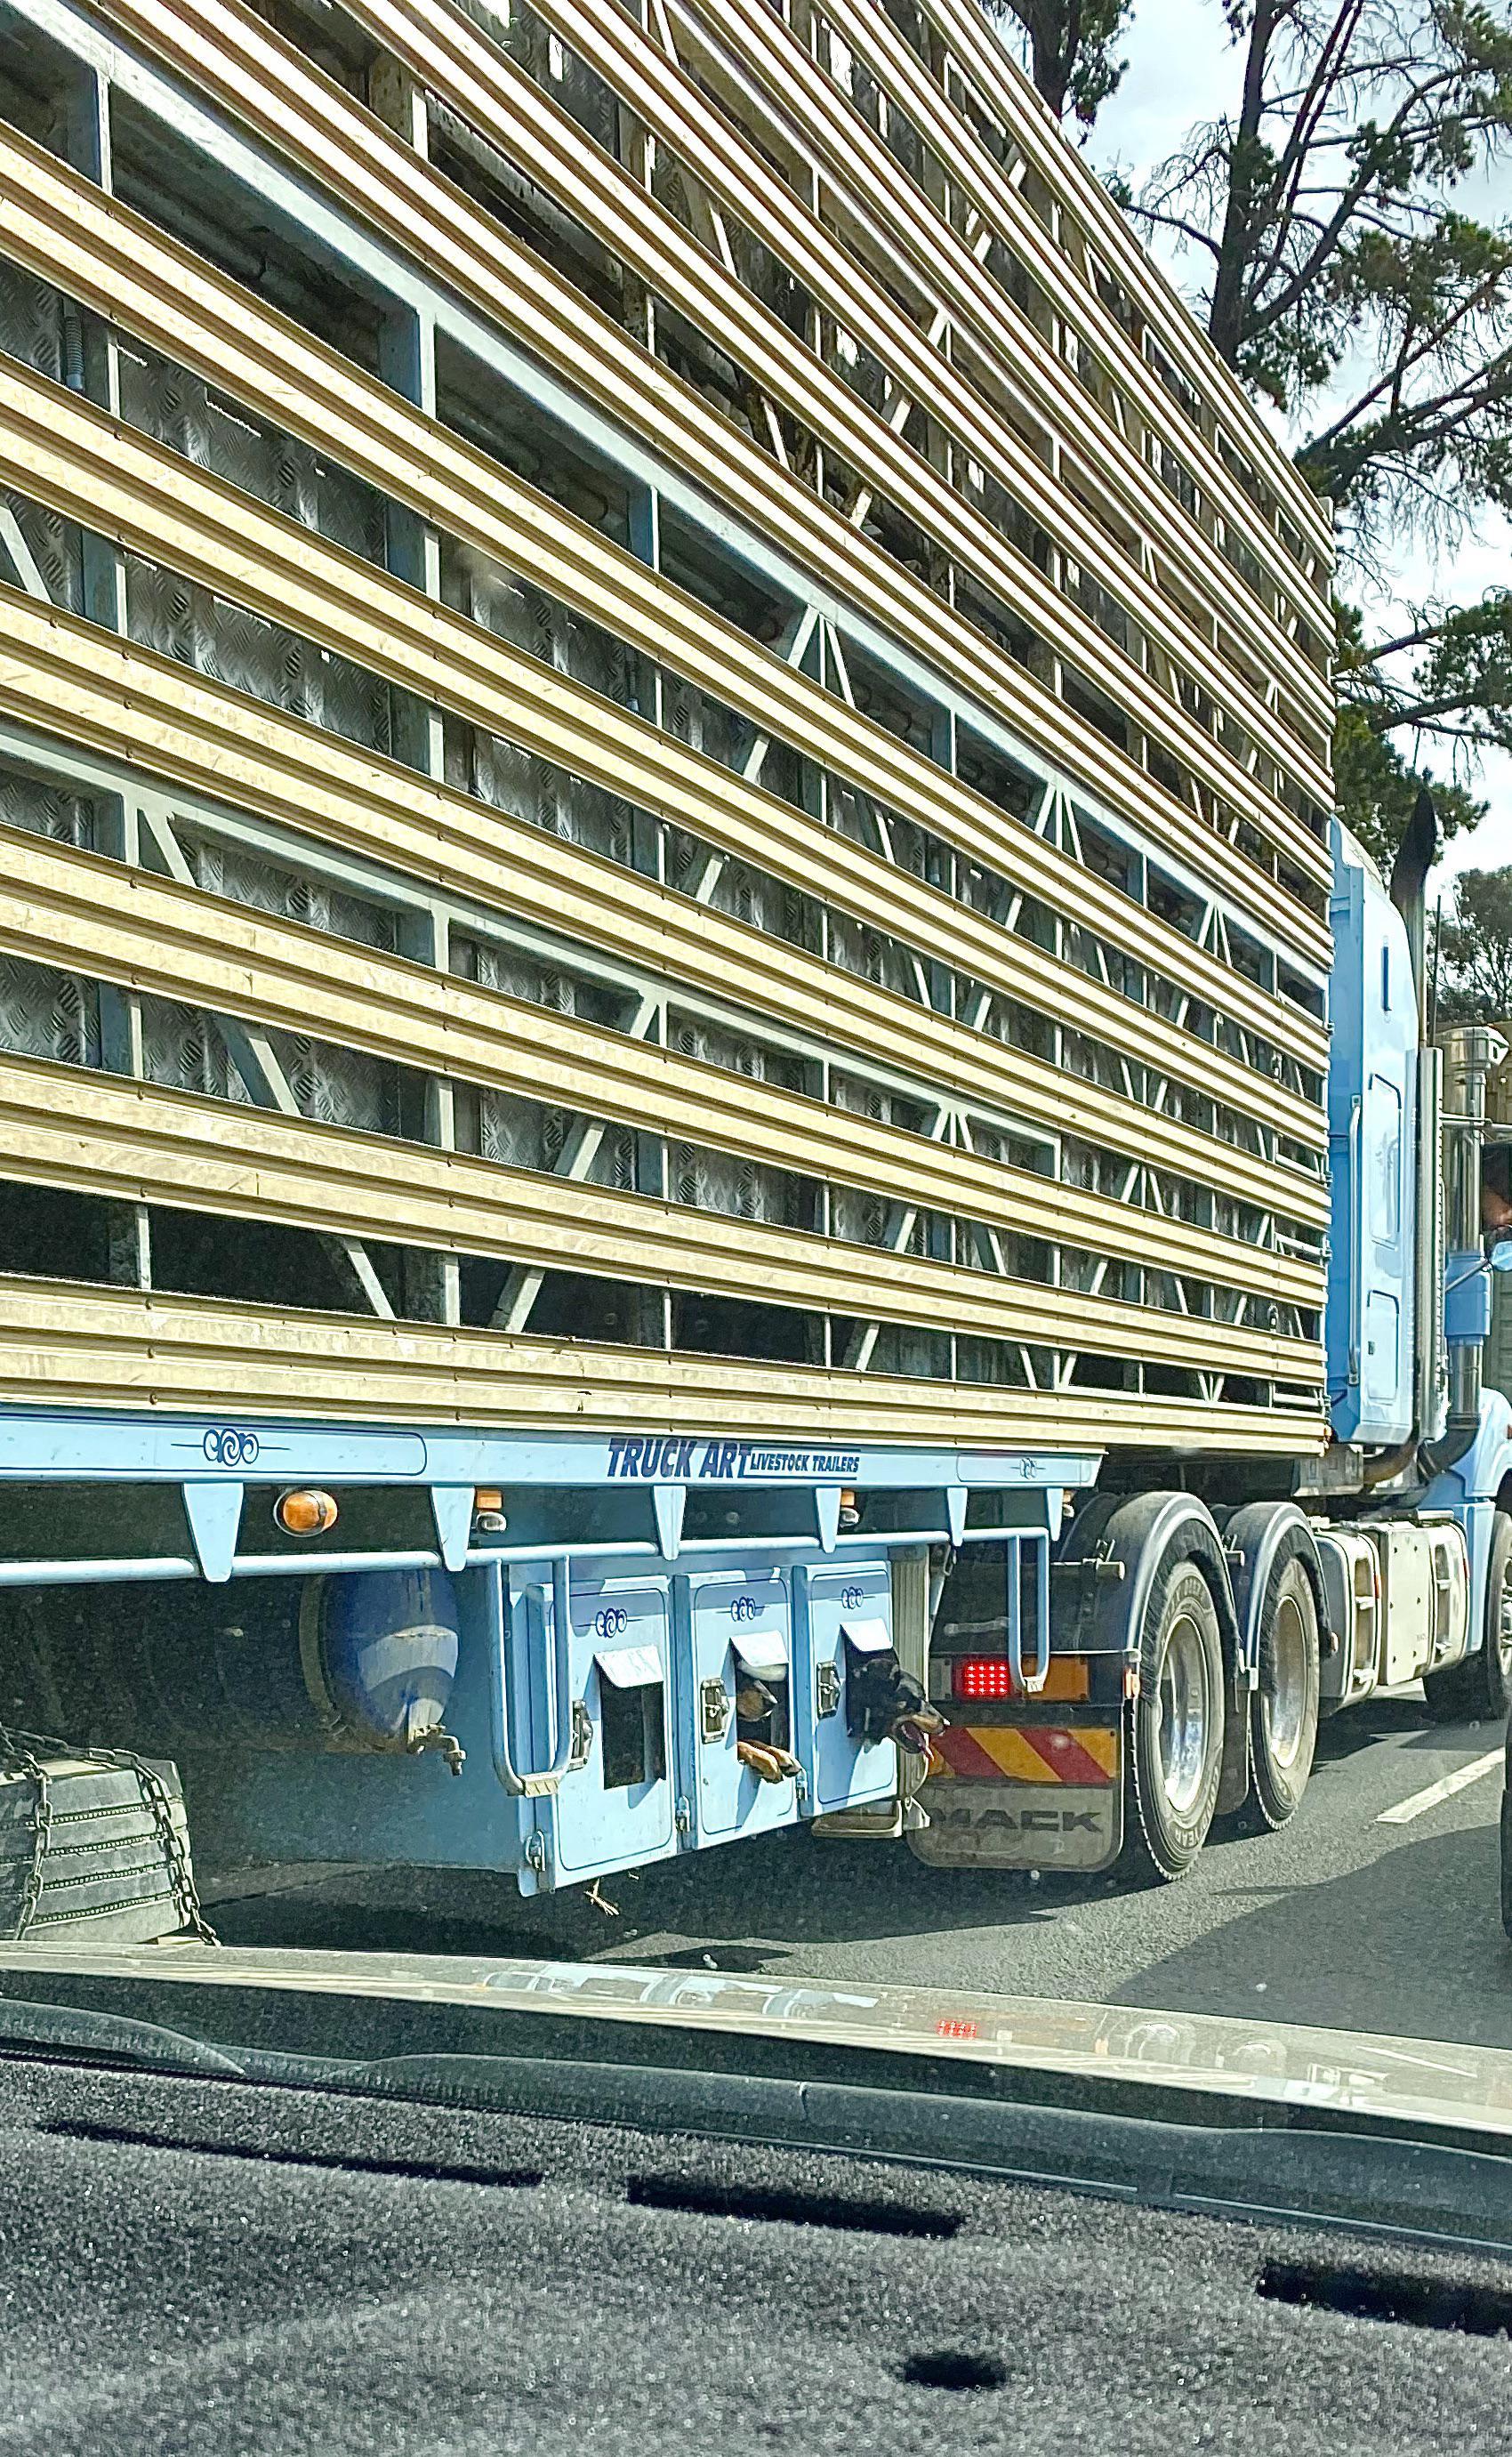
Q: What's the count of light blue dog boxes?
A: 3